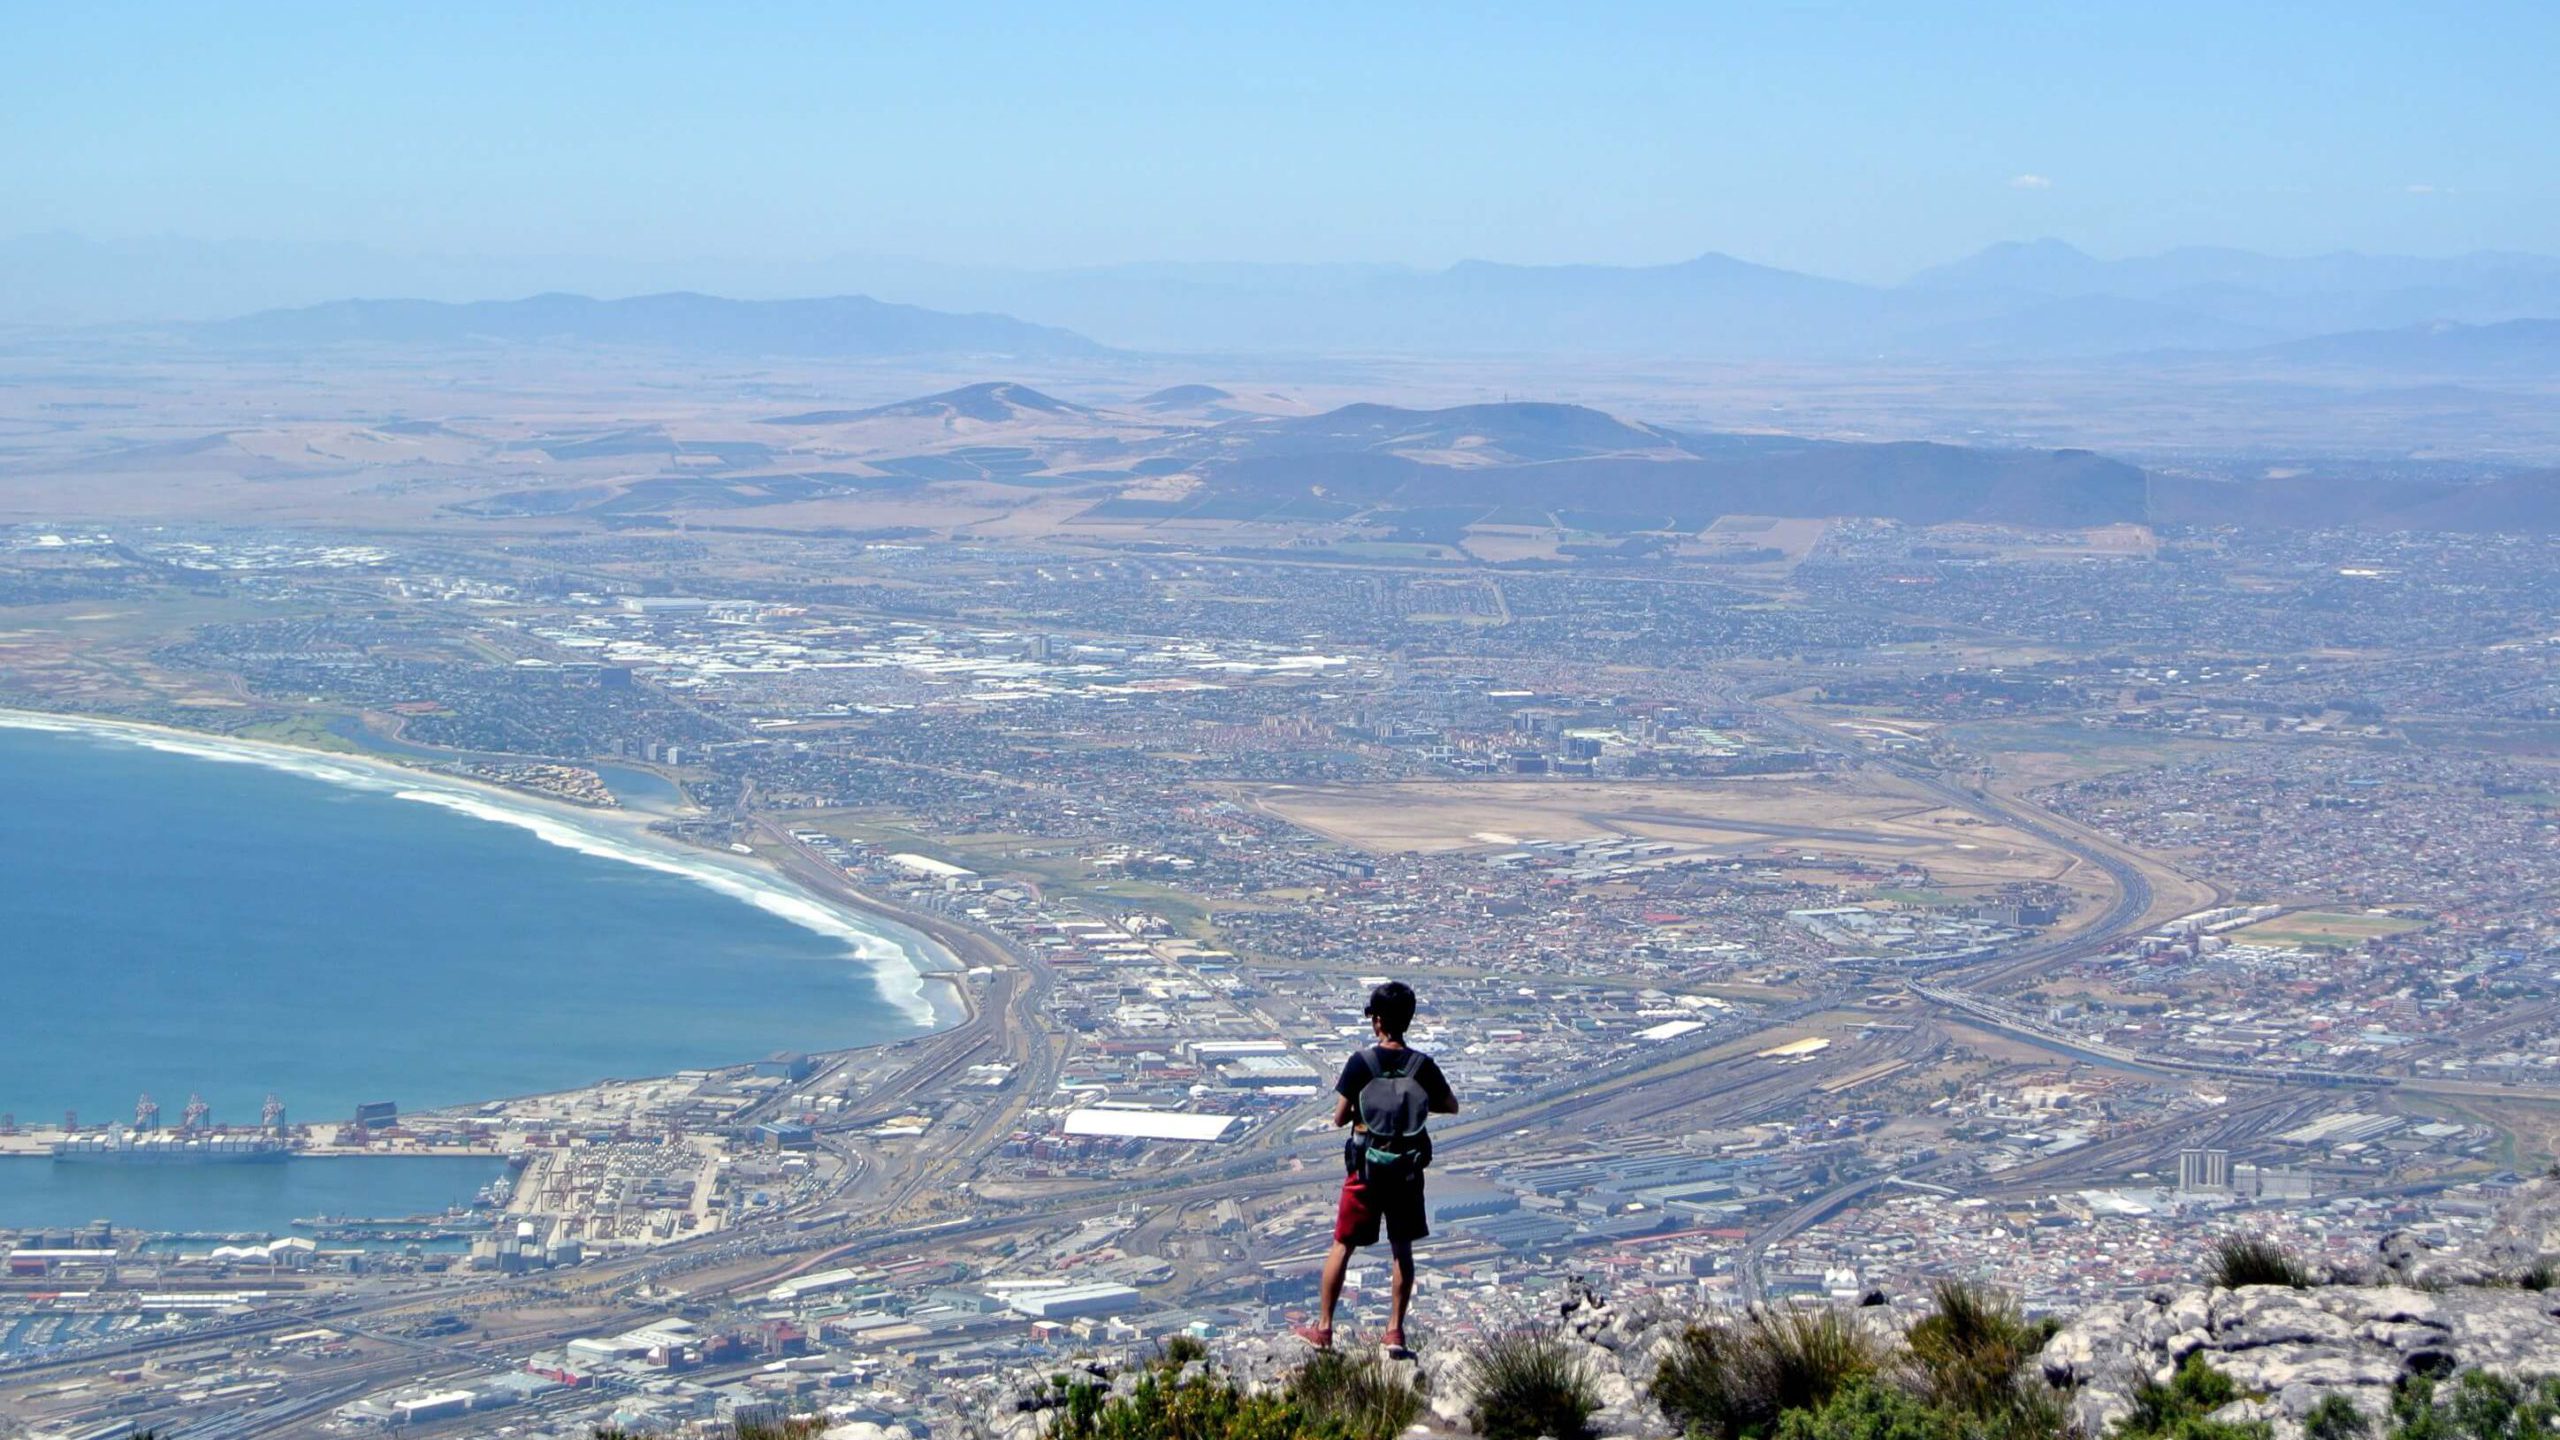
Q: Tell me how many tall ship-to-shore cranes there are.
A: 3